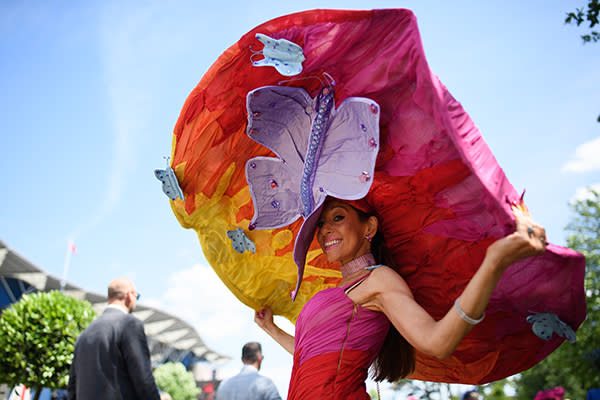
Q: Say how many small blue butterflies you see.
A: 4